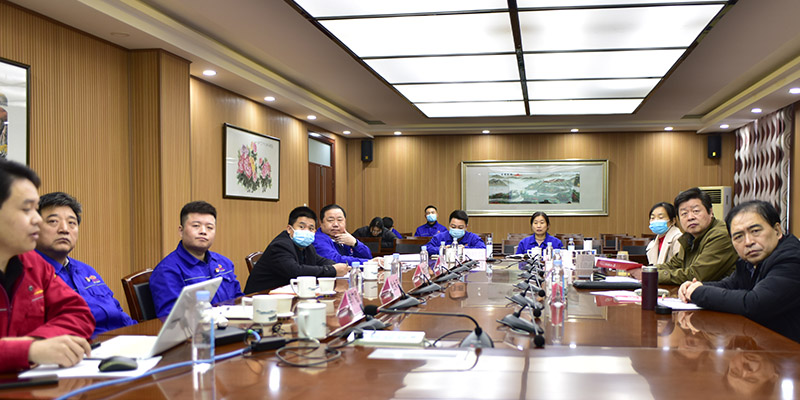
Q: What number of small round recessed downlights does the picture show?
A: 11